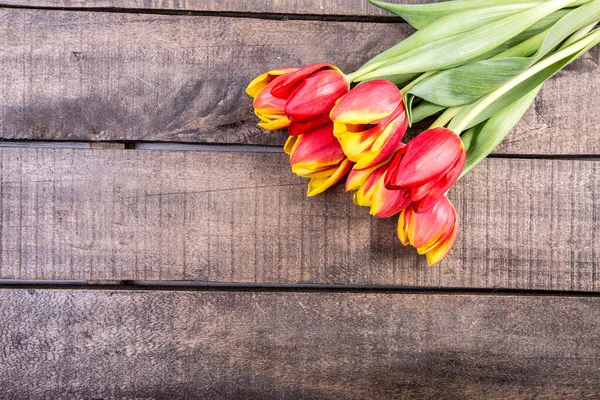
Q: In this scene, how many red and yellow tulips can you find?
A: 7